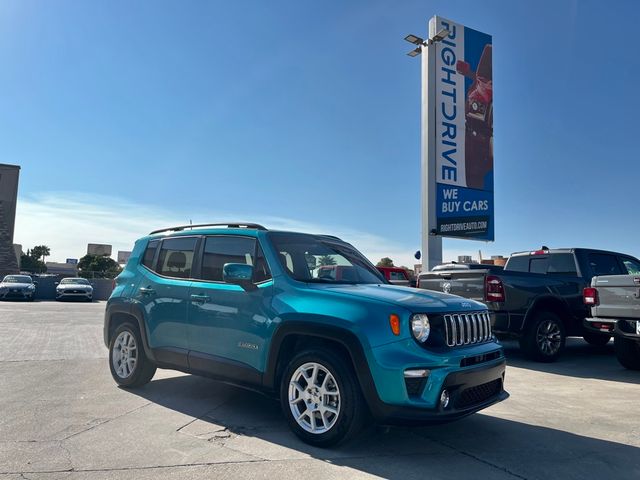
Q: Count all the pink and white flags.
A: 0